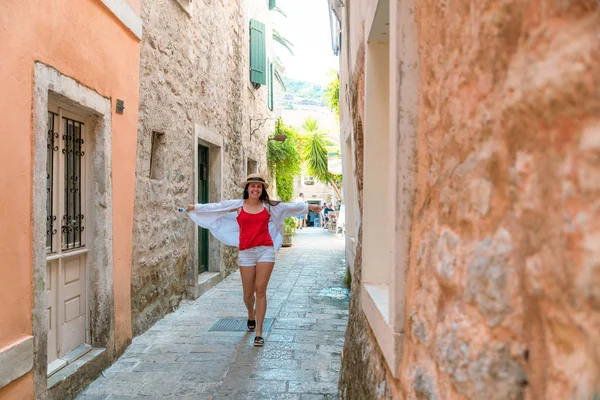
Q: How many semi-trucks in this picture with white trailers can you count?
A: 0